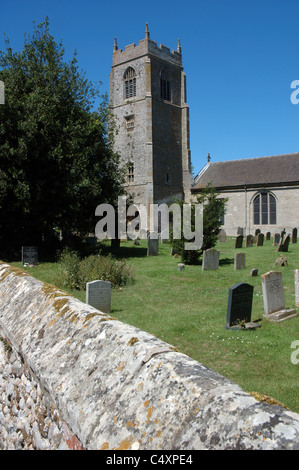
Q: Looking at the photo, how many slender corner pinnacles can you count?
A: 3